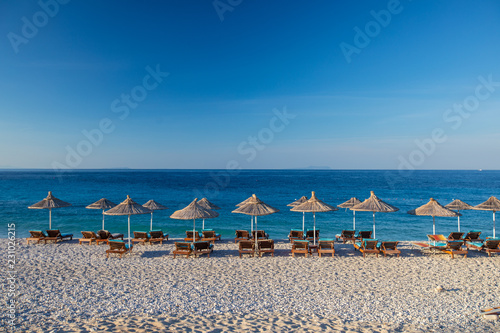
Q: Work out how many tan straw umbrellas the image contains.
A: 15